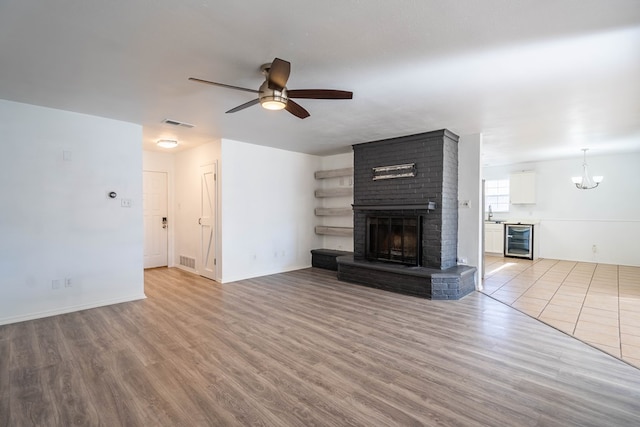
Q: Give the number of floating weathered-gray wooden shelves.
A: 4